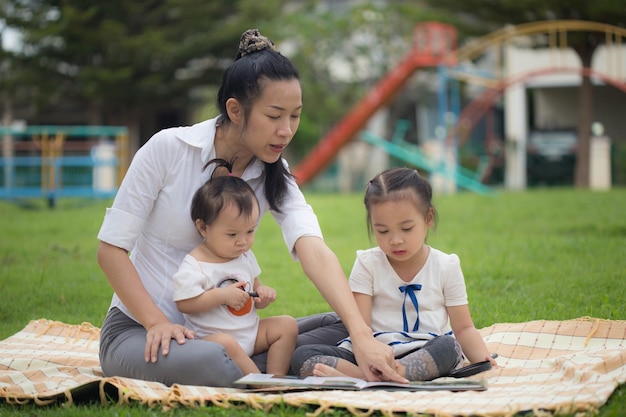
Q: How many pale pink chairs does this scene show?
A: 0